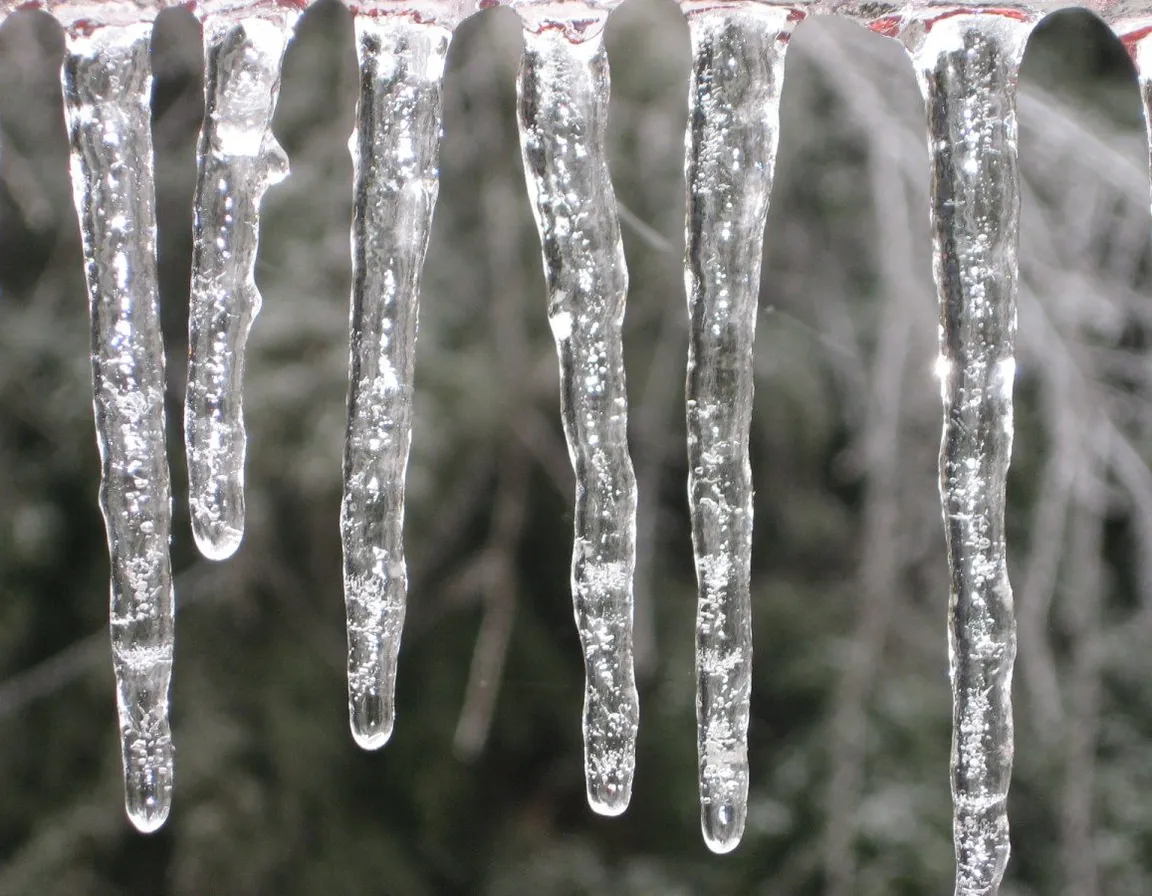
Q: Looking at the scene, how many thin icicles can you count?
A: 6